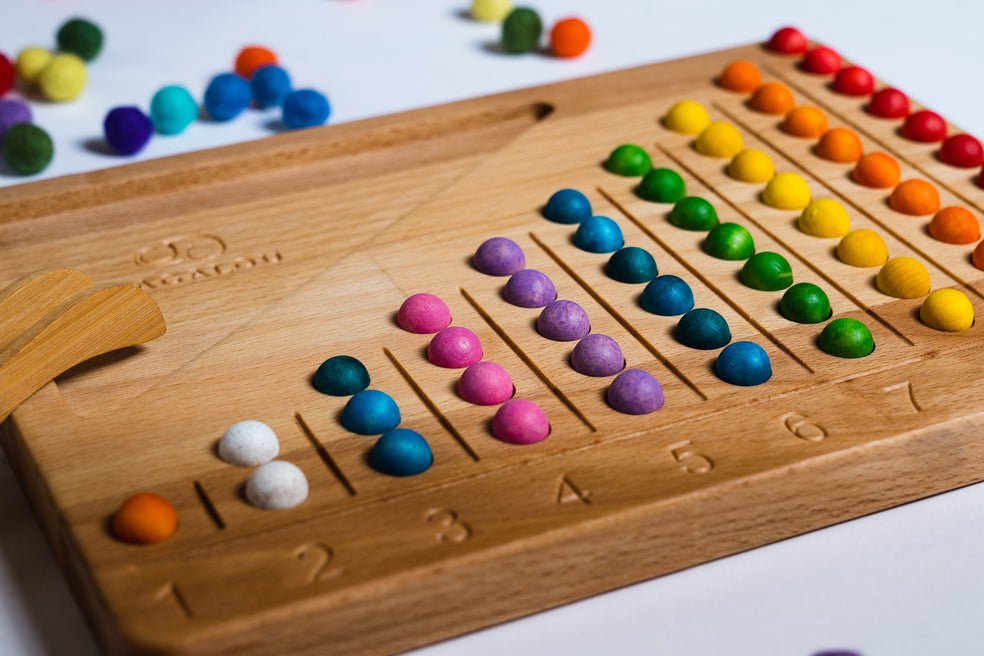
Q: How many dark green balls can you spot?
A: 3